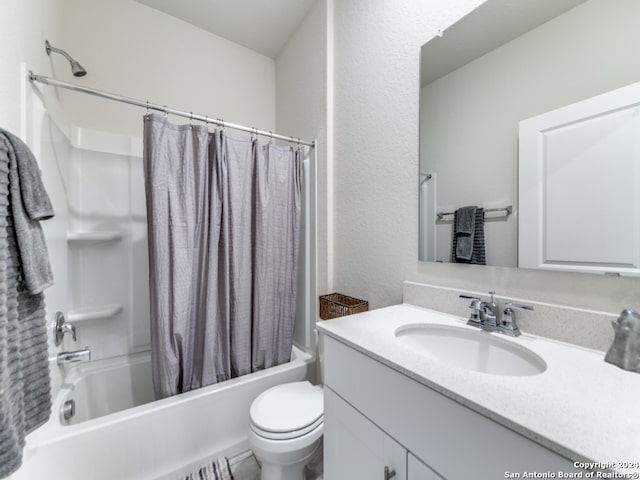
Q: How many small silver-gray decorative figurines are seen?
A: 1